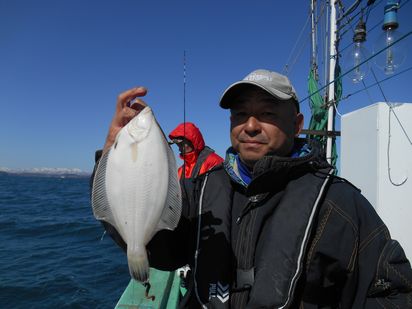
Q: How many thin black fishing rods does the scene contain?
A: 1